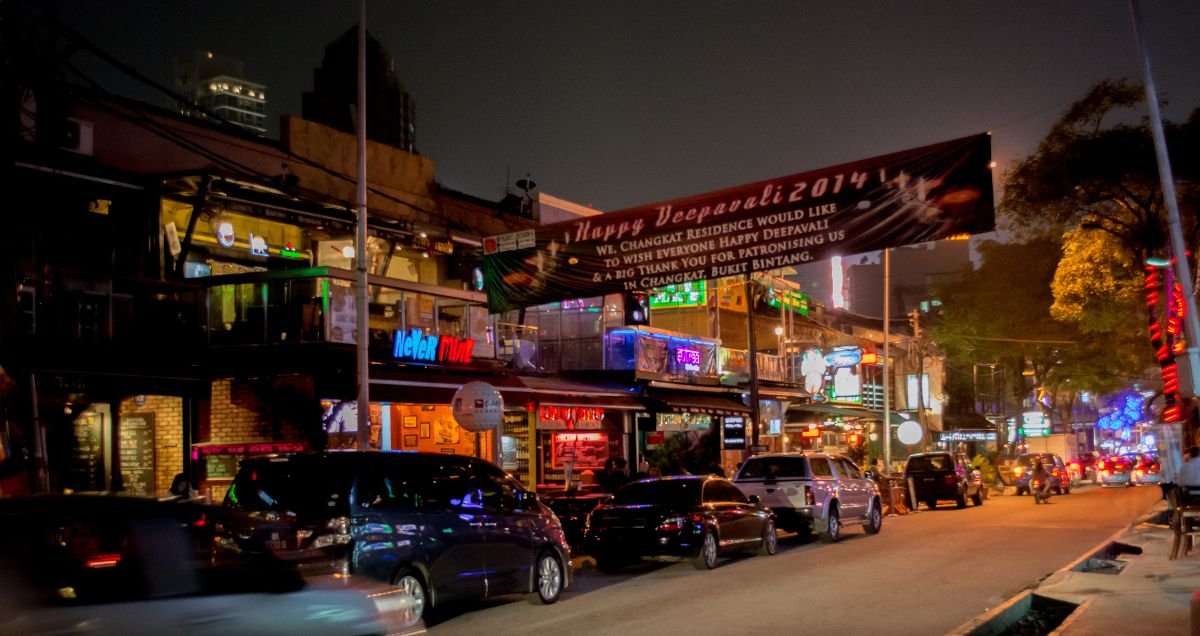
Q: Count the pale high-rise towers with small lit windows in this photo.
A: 1